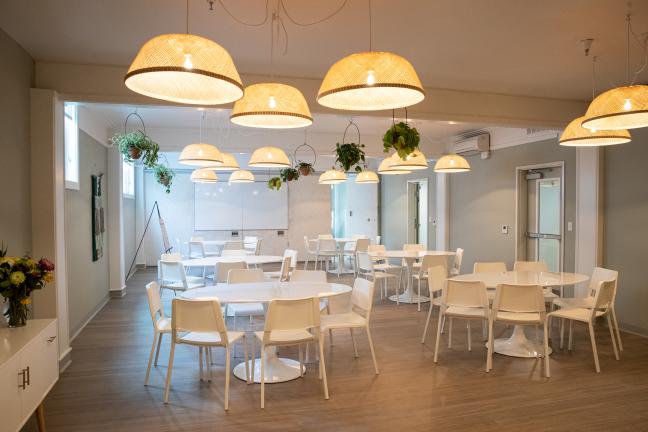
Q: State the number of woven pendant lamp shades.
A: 15